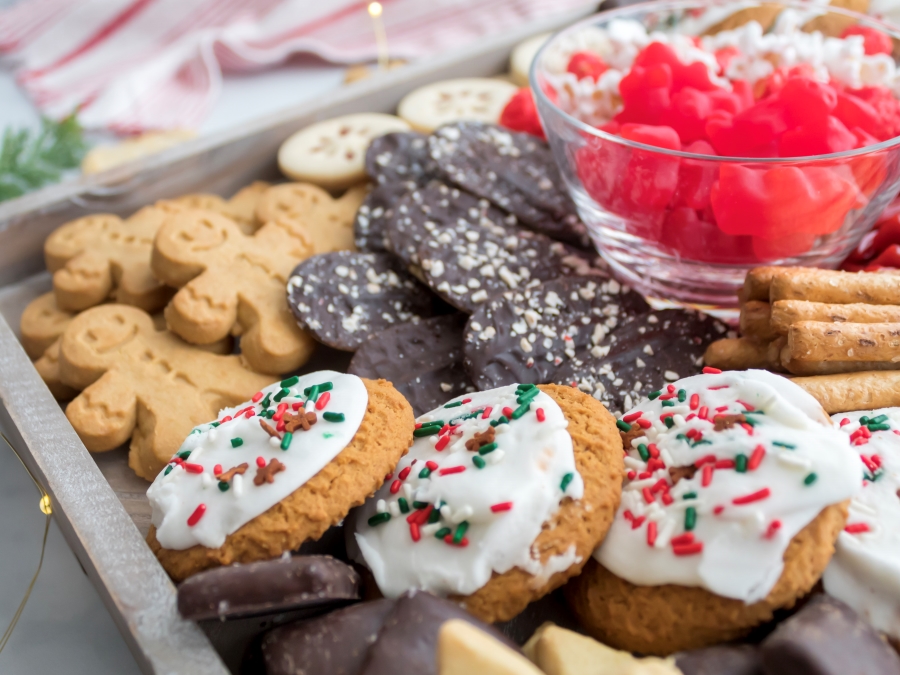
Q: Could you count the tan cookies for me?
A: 6